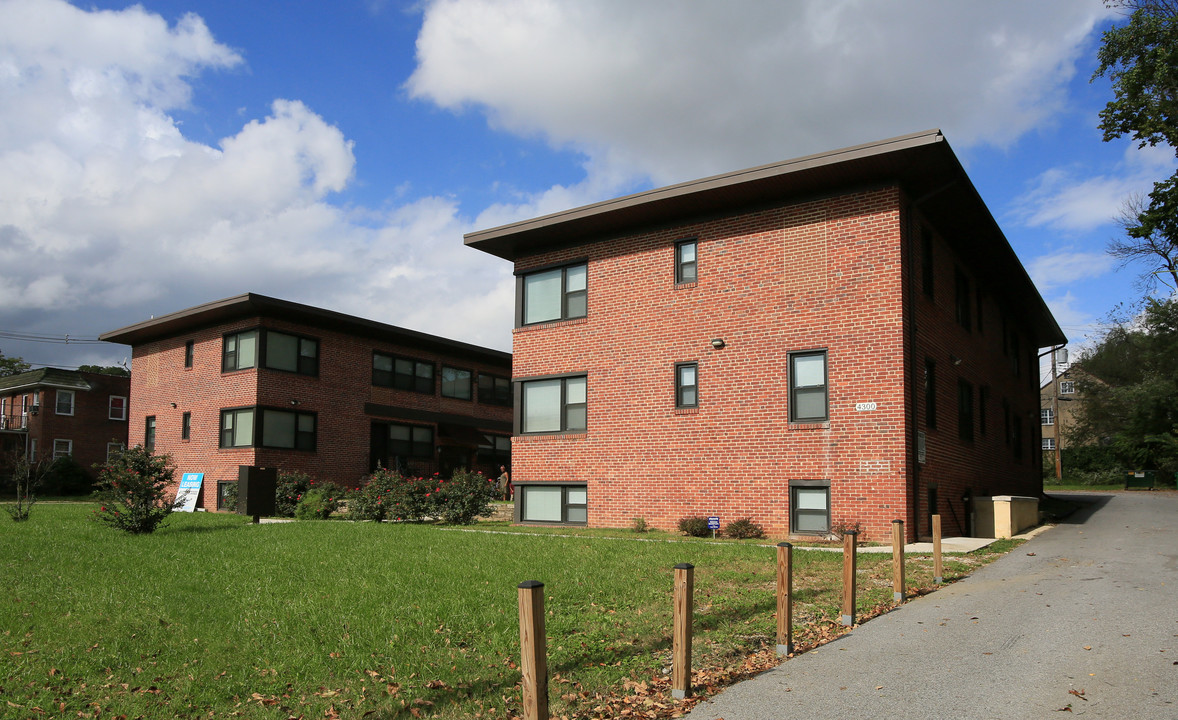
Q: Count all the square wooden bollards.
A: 6